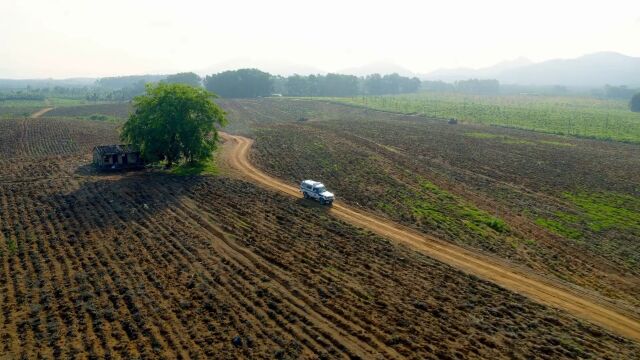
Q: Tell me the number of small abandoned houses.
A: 1